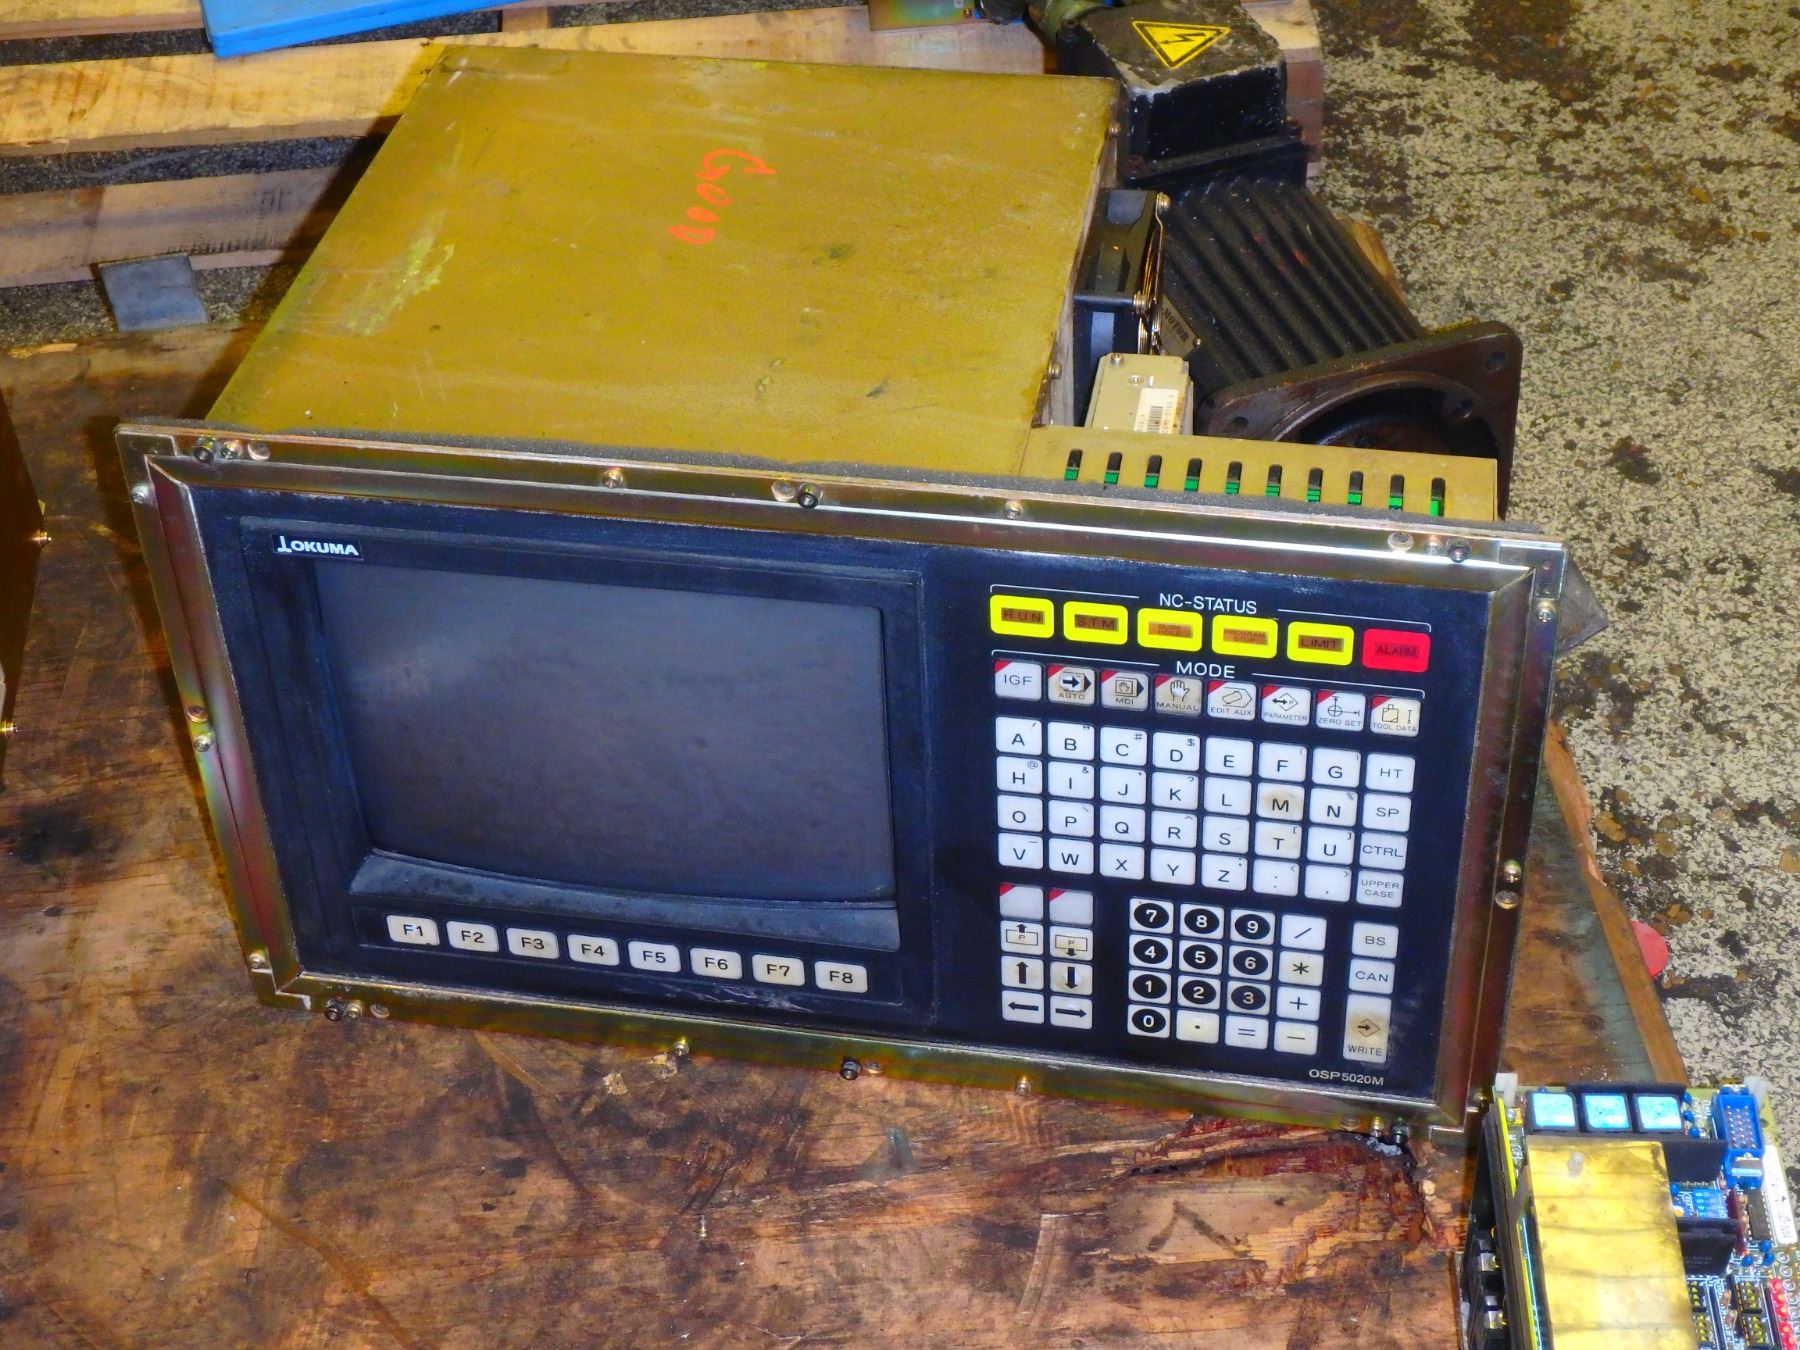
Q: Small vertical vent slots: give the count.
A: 10